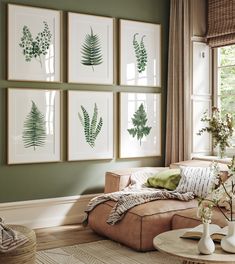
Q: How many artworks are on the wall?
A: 6